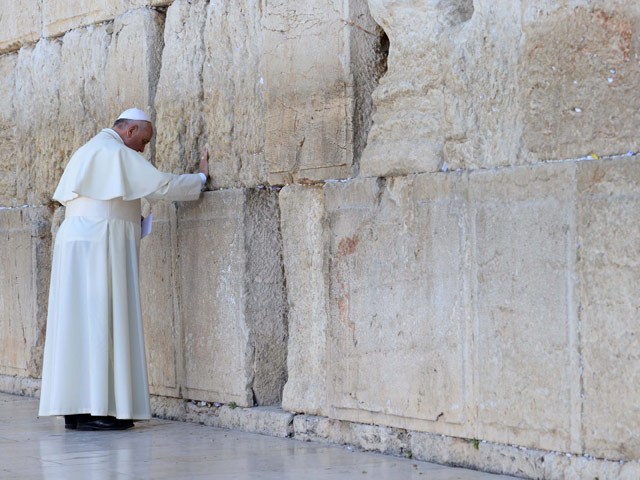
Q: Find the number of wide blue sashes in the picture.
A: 0